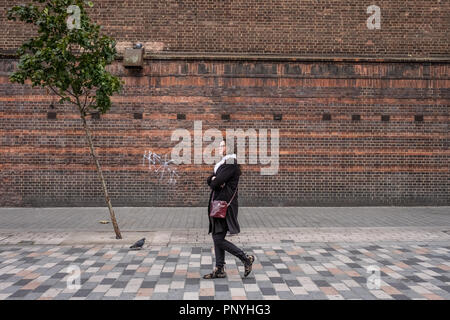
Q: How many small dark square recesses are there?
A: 10